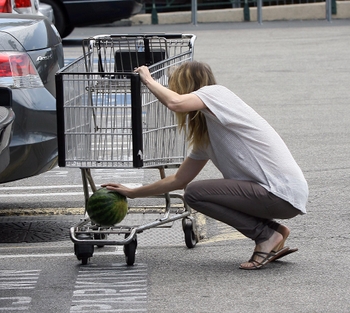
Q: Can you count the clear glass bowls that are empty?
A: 0